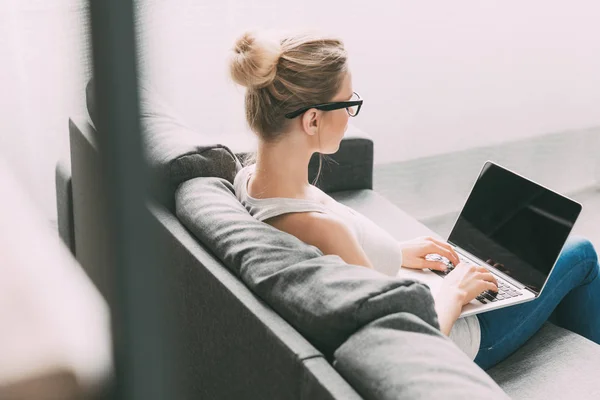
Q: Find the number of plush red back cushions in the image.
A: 0